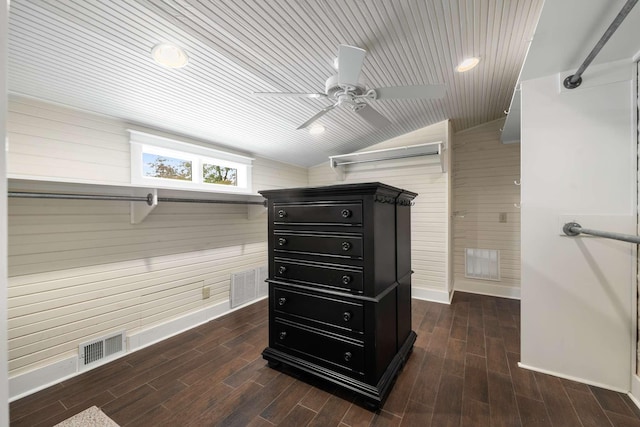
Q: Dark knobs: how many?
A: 10